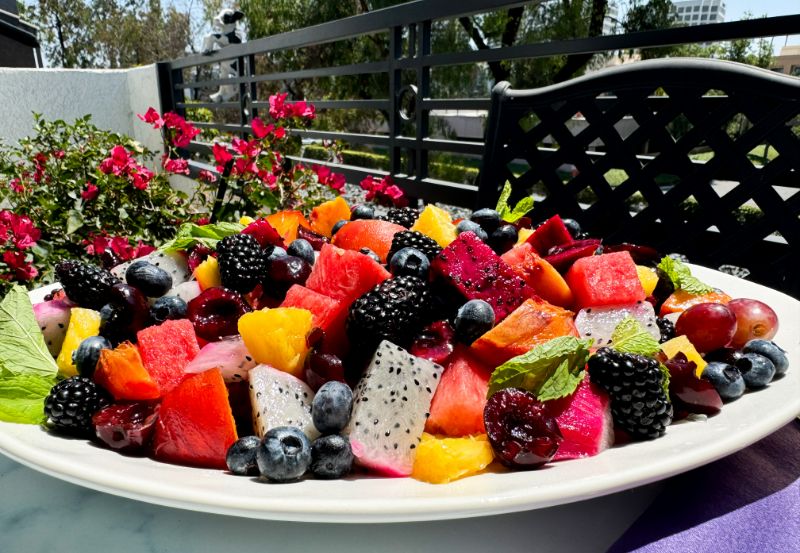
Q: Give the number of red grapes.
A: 2